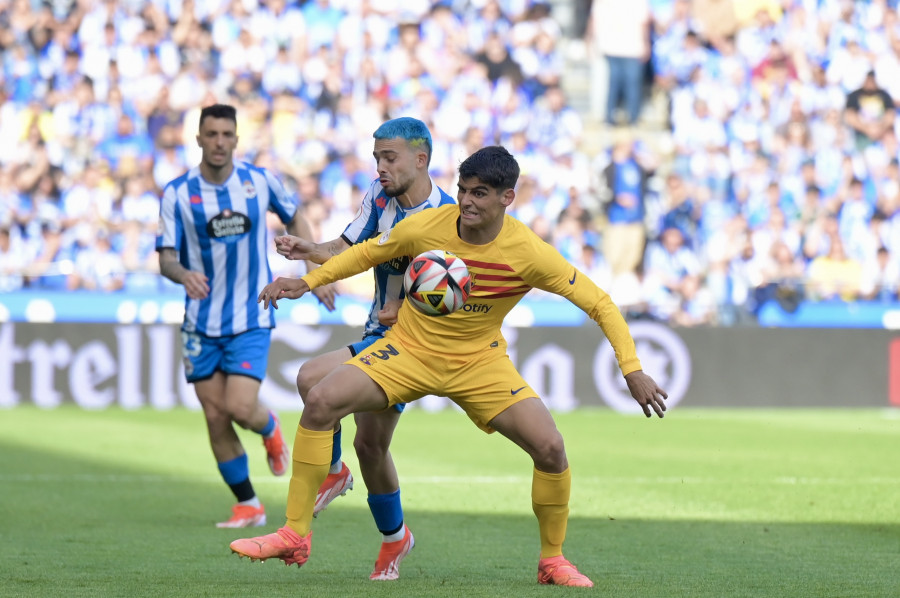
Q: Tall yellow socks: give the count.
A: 2